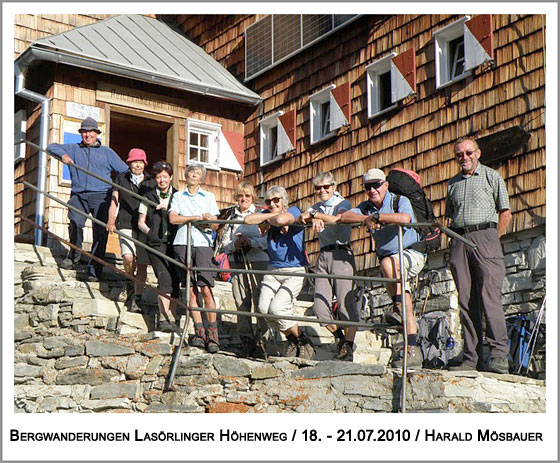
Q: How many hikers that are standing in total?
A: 9